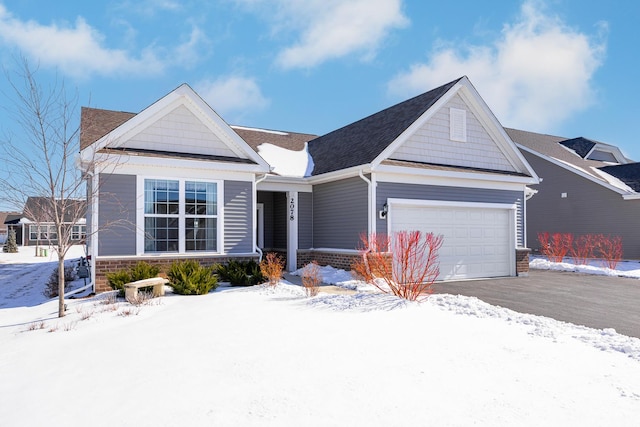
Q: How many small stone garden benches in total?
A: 1